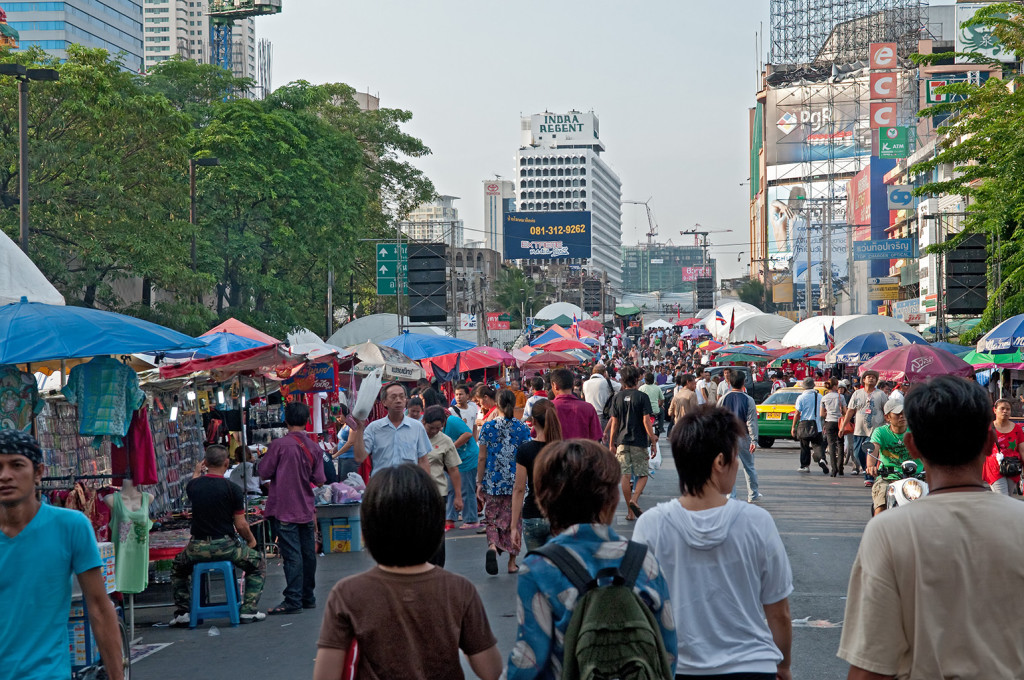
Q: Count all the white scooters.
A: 1